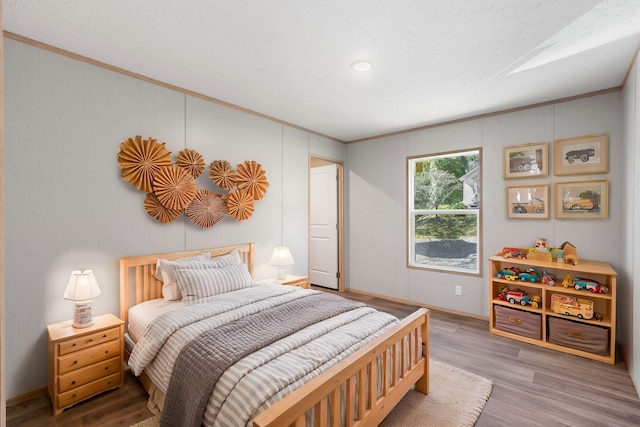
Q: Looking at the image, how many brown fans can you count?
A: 8